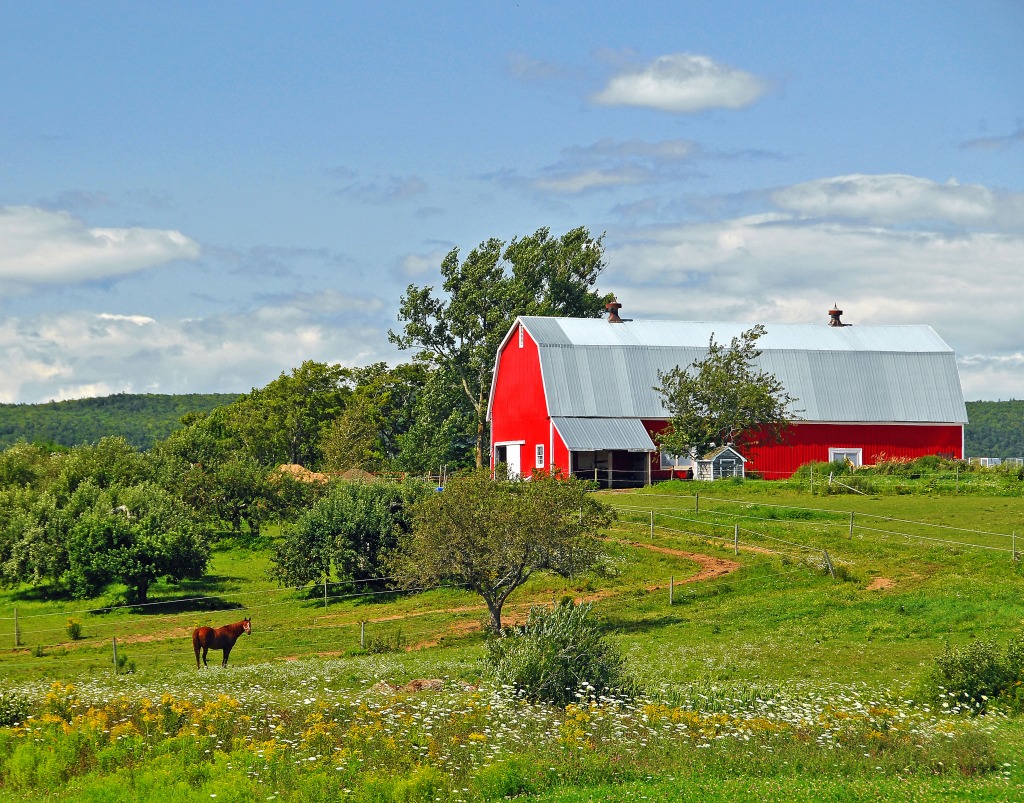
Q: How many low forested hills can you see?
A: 2